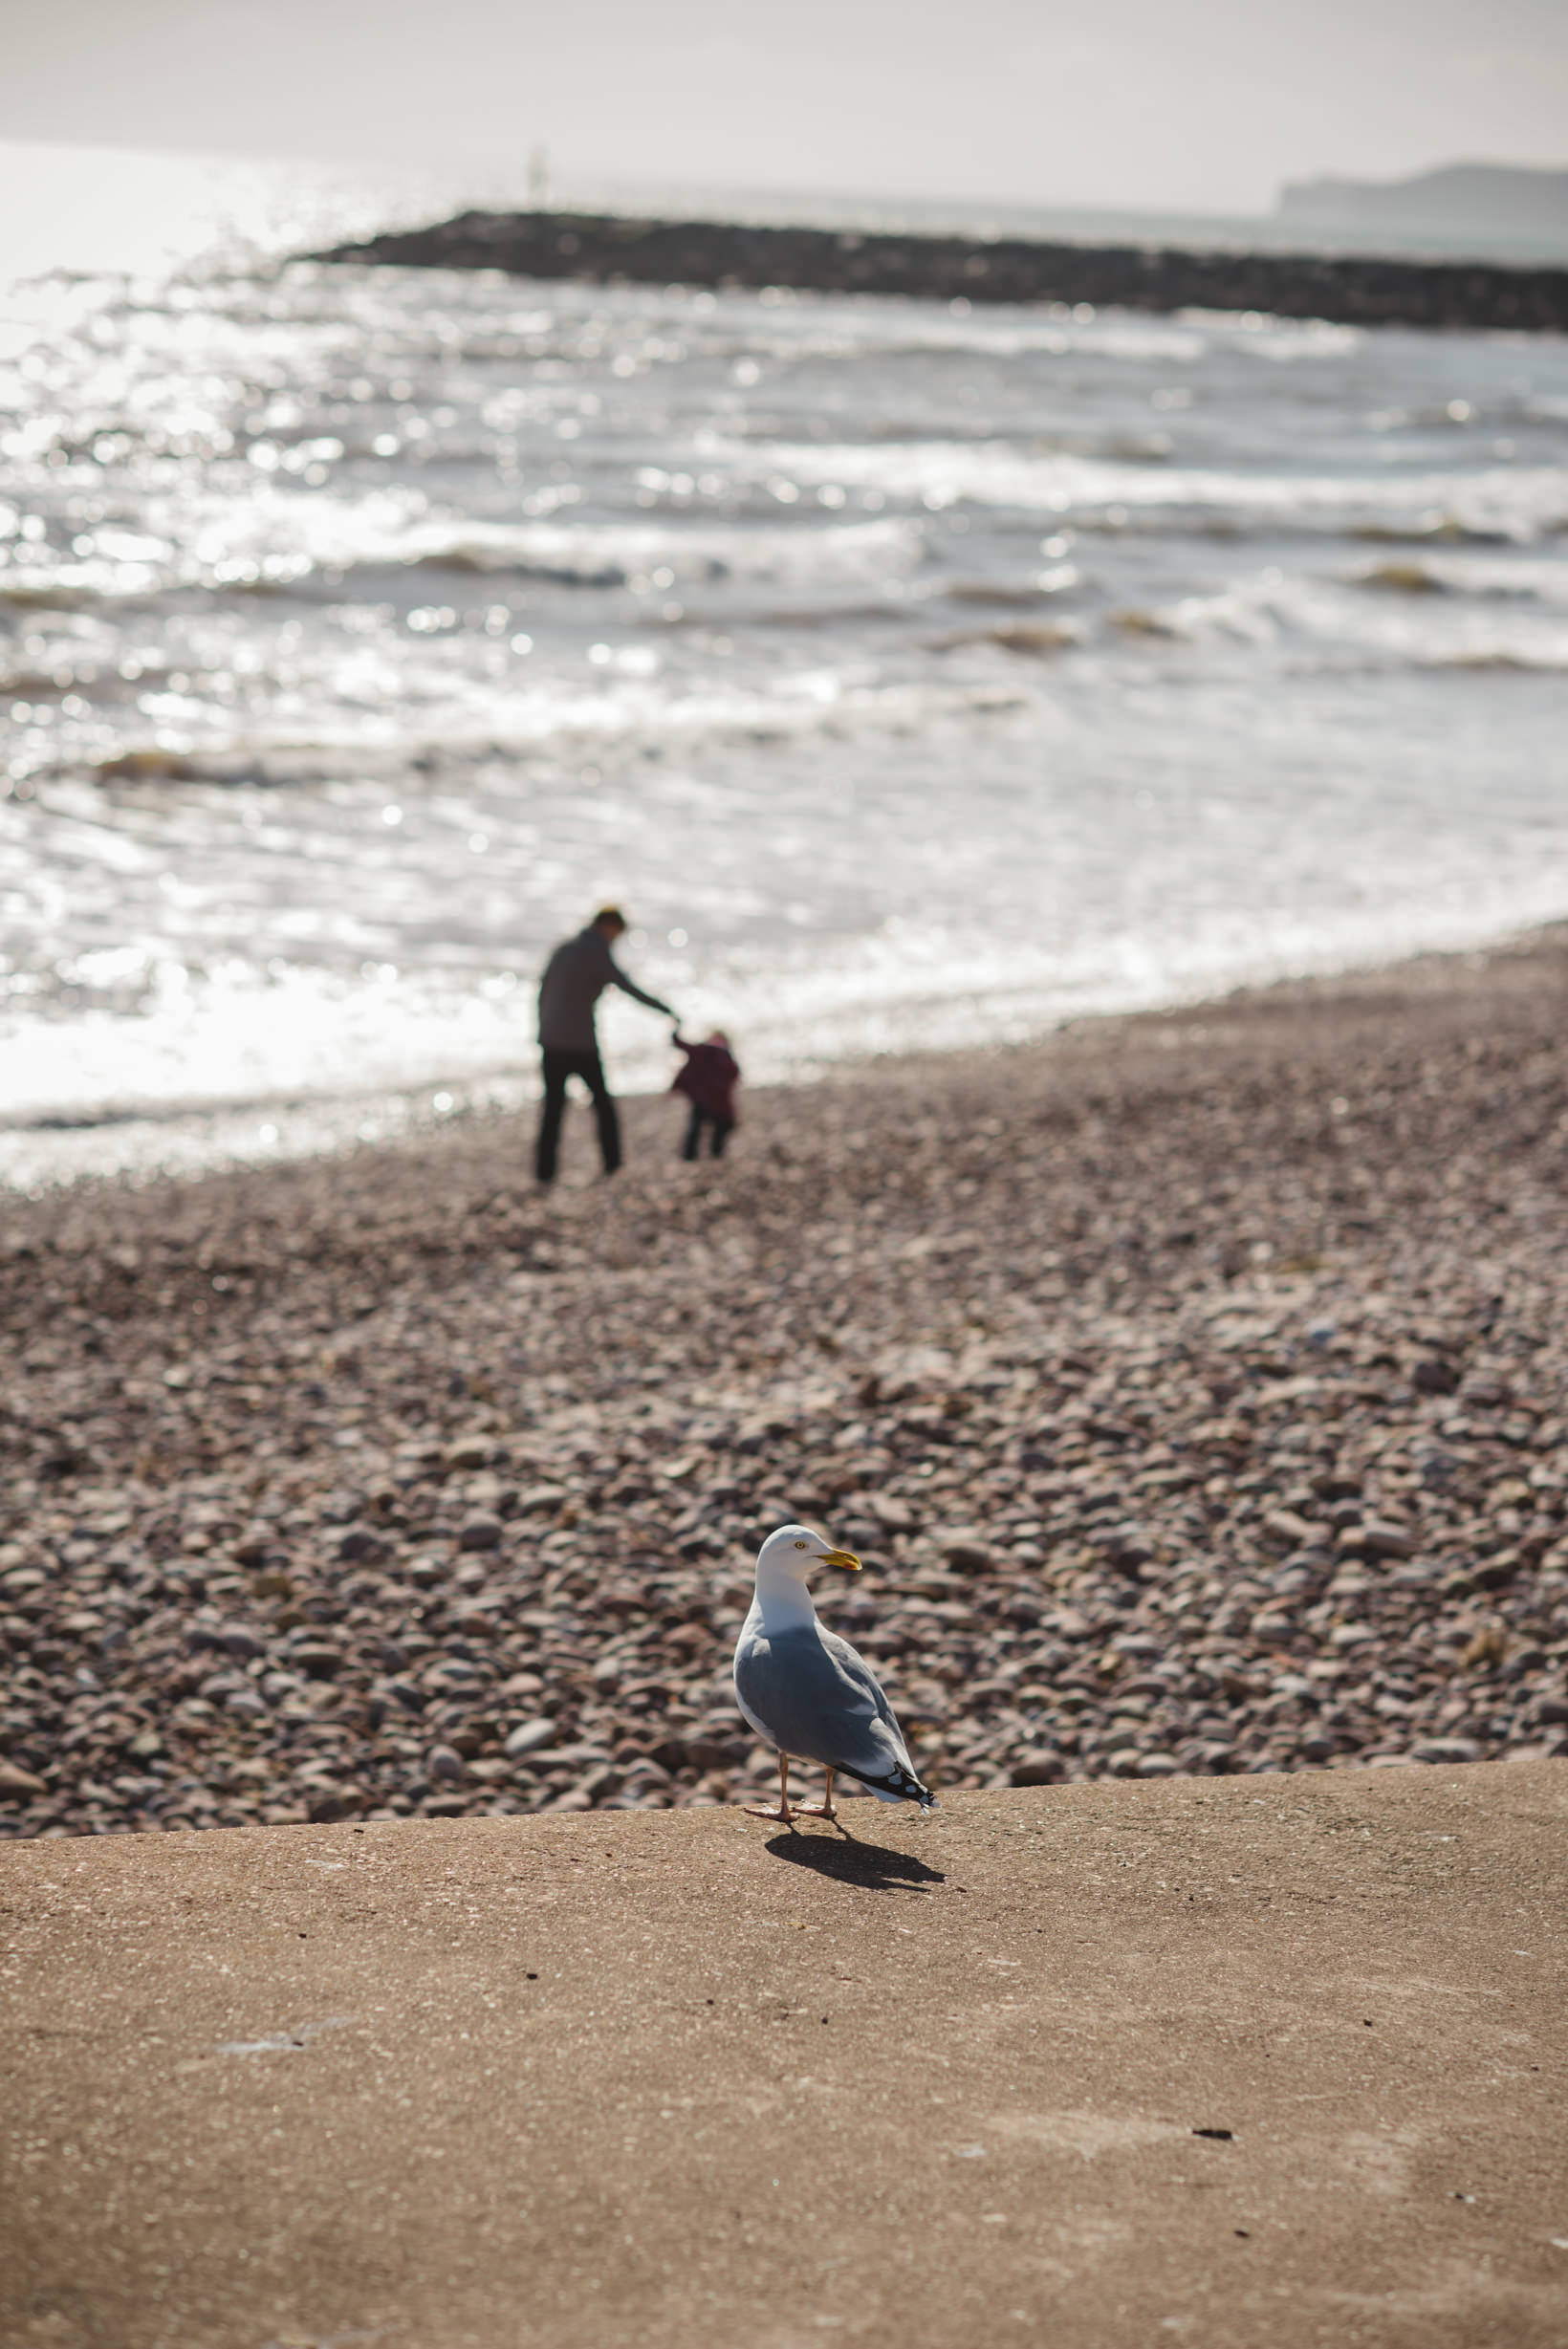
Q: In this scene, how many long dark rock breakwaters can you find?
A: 1